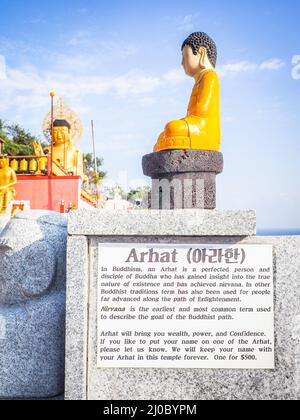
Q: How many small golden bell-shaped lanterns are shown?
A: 4